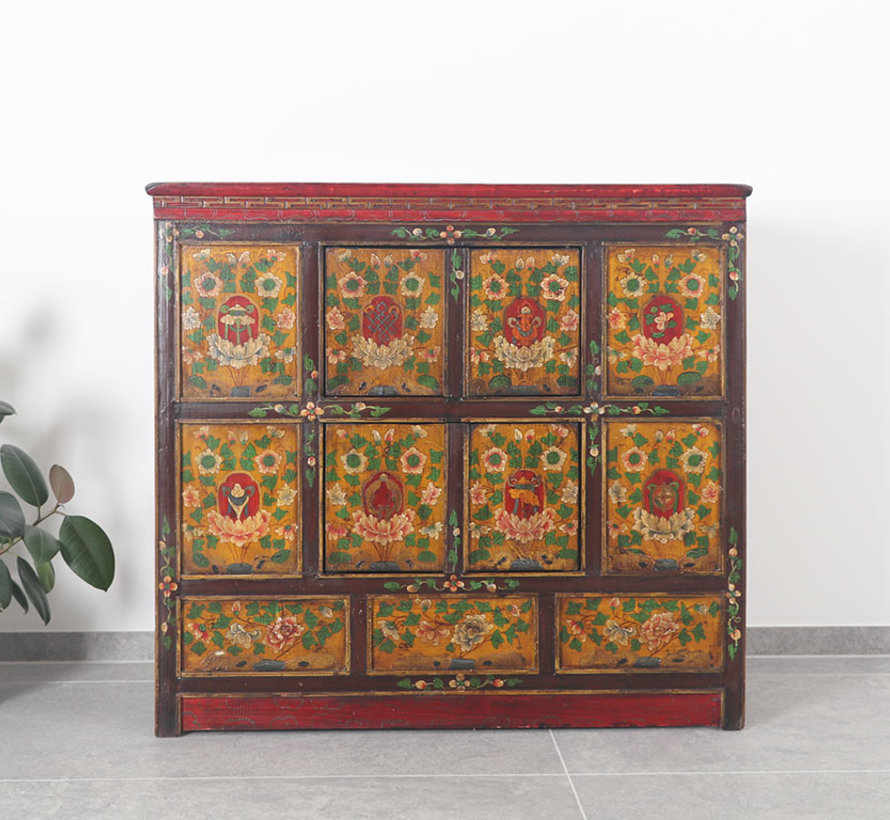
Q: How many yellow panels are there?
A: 11